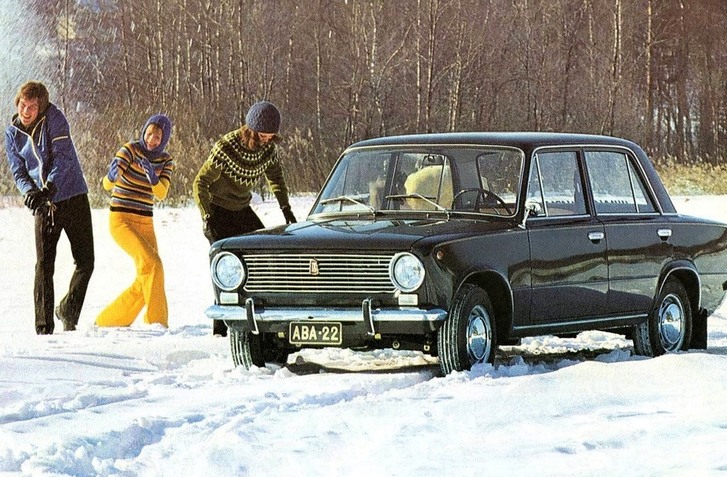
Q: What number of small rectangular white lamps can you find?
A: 2